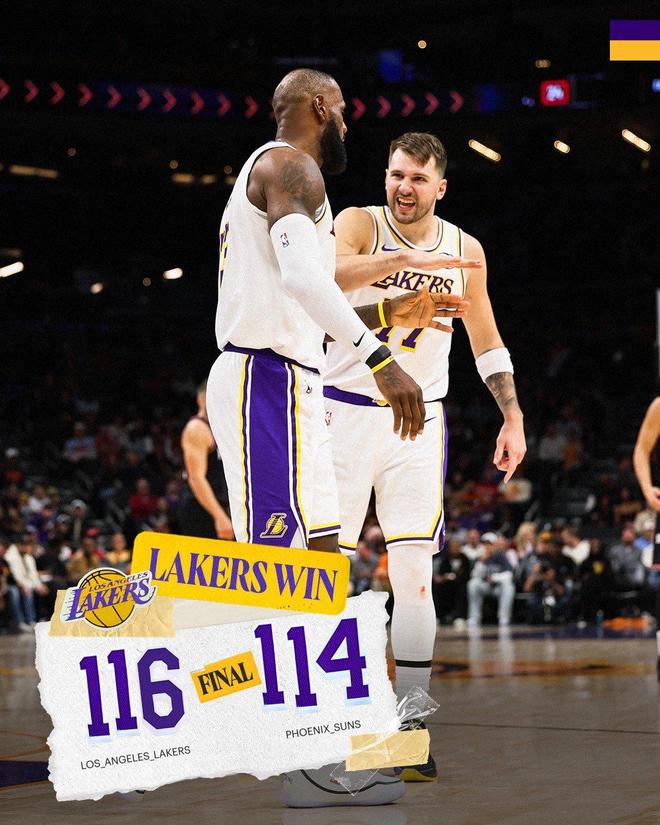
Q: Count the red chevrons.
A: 15